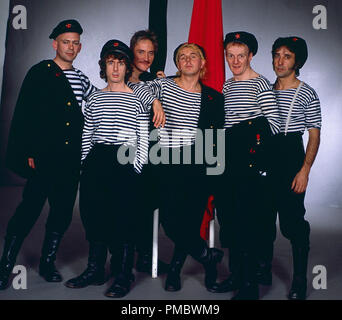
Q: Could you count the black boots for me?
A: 11